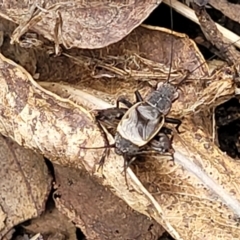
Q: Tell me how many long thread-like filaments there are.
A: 2